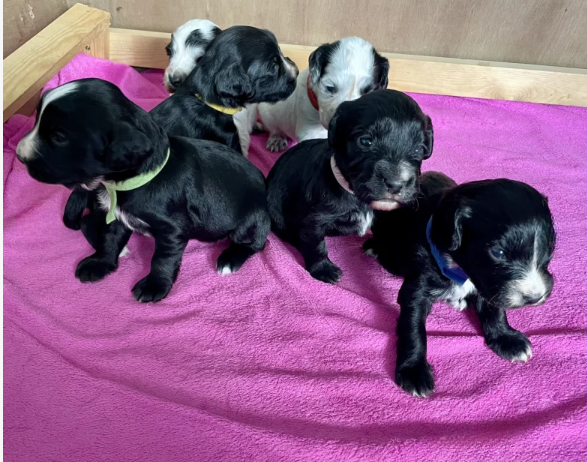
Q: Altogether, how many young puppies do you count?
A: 6